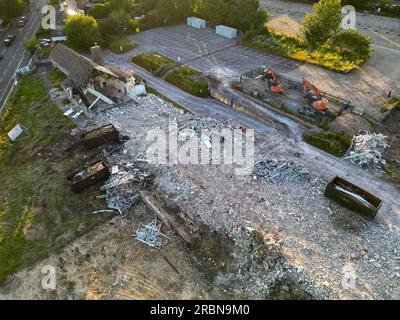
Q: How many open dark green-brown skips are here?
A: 3